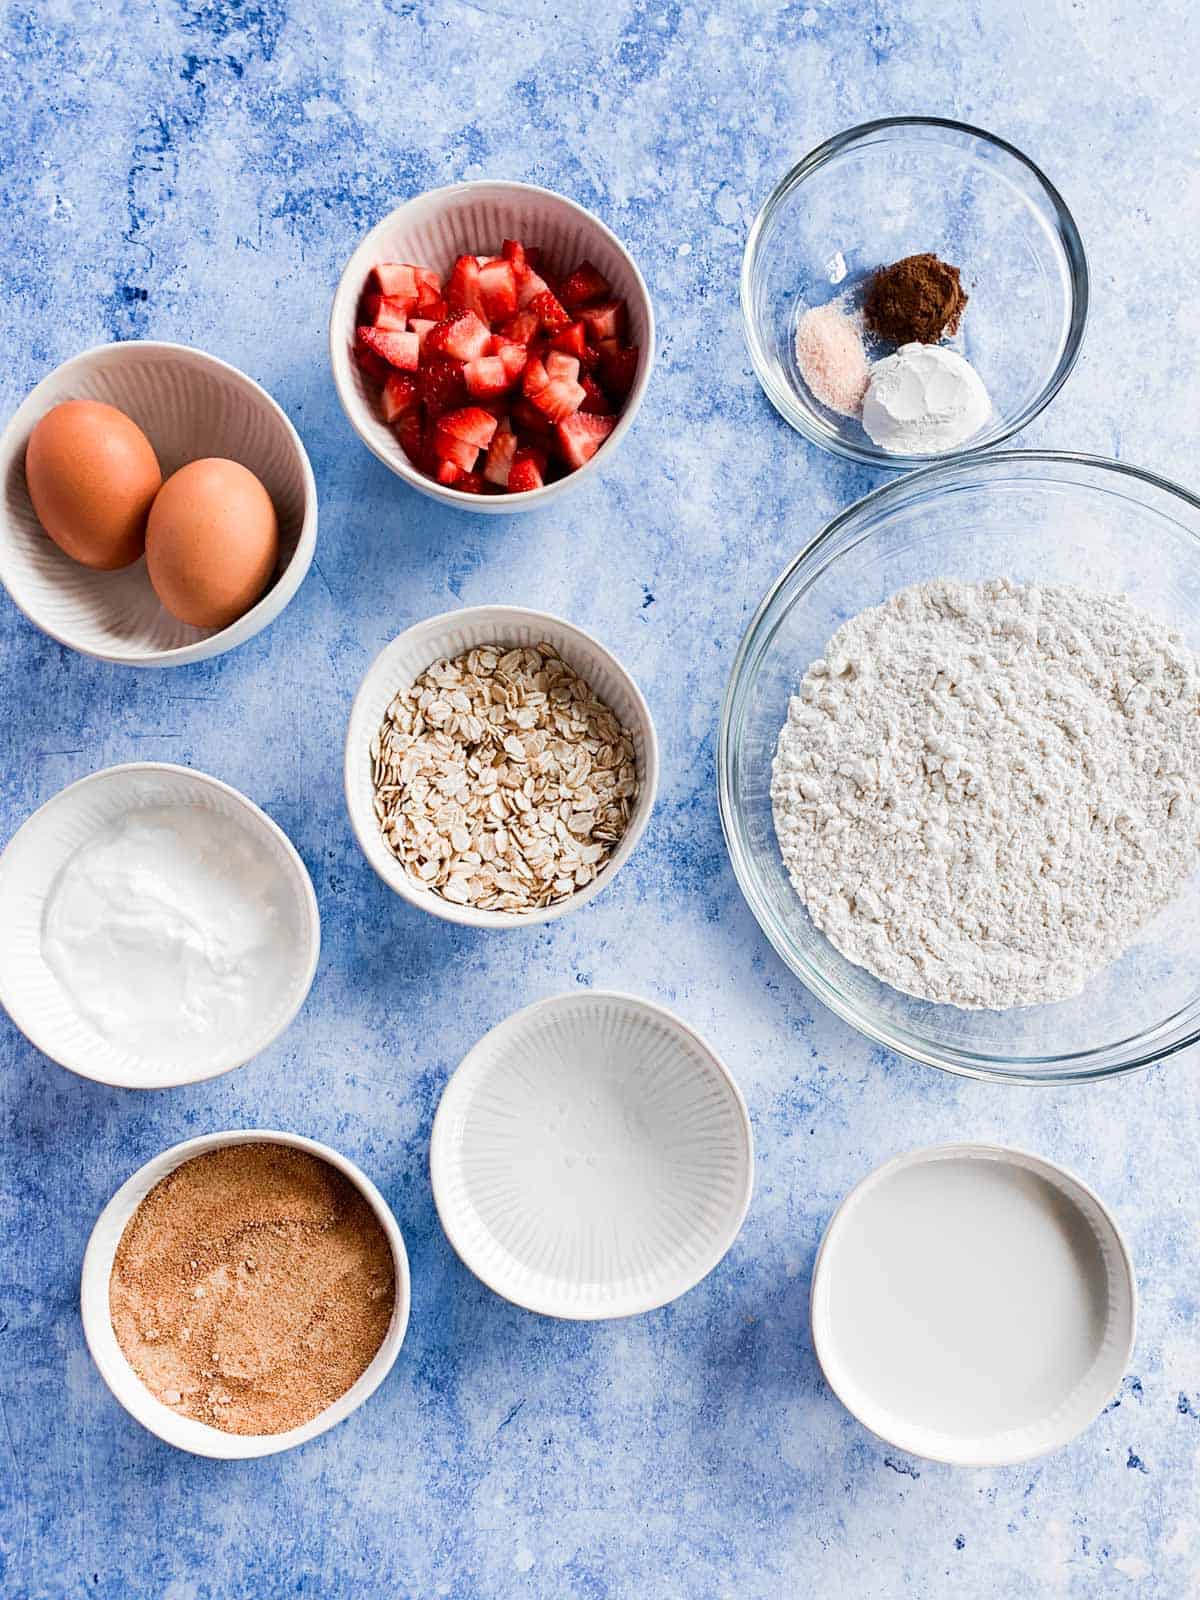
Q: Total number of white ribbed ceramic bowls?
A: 7